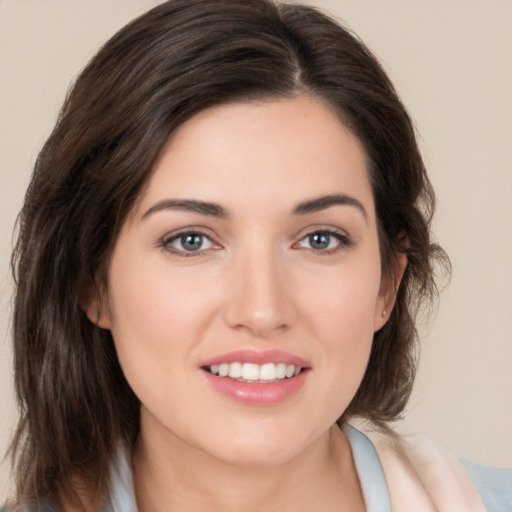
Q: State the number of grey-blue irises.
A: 2